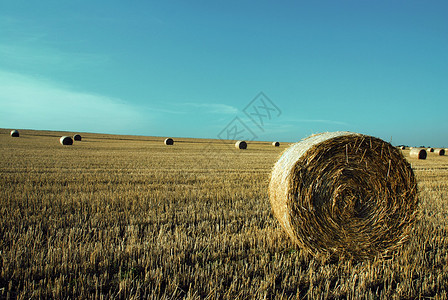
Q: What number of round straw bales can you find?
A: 11